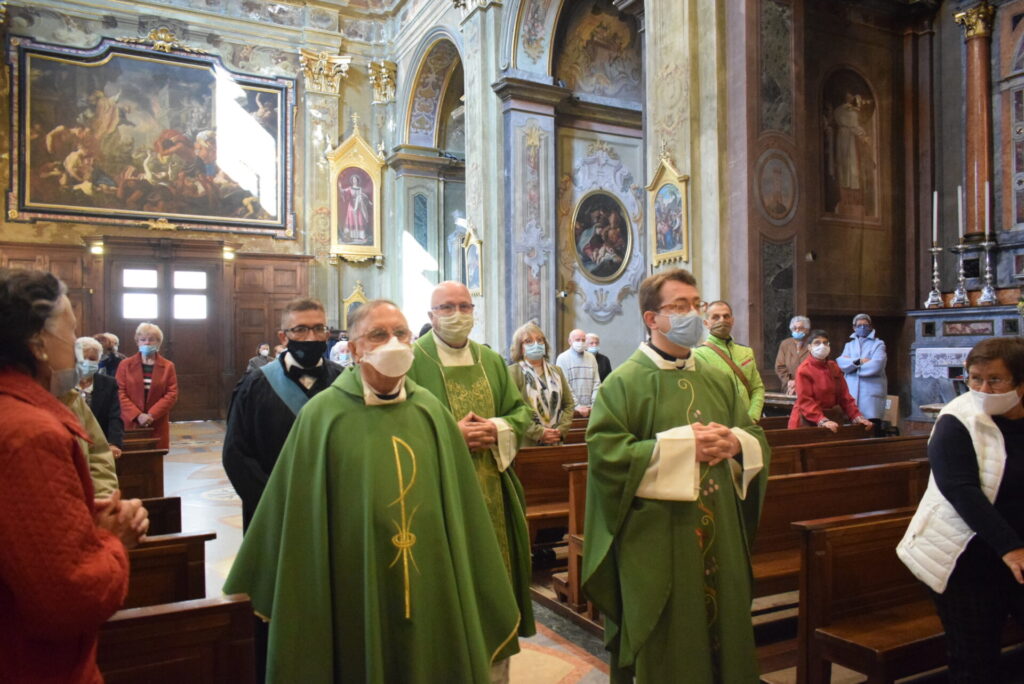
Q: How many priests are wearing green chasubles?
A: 3